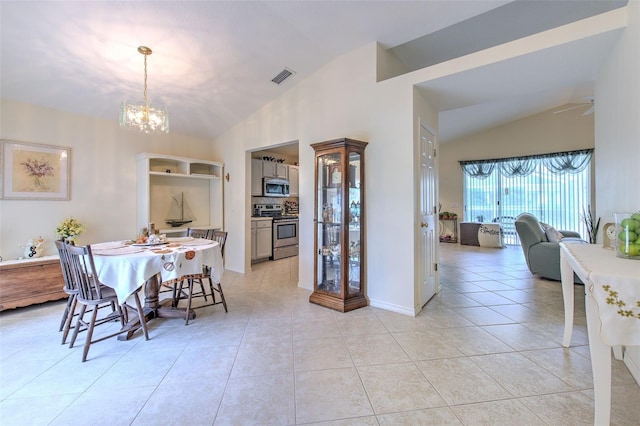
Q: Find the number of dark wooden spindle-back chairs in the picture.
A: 4